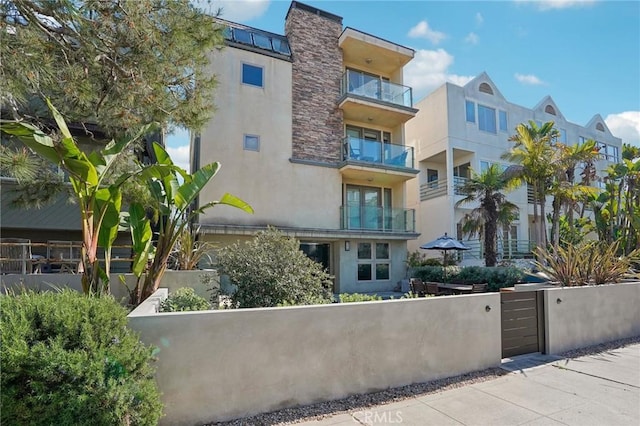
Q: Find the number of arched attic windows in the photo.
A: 3